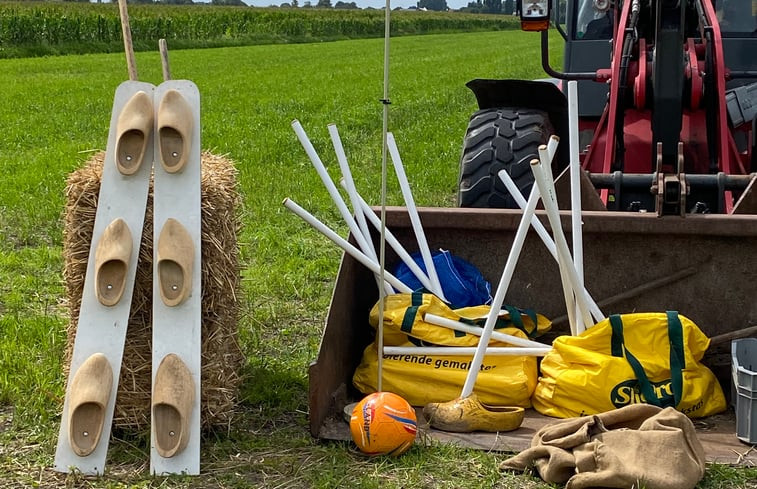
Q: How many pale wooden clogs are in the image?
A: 6